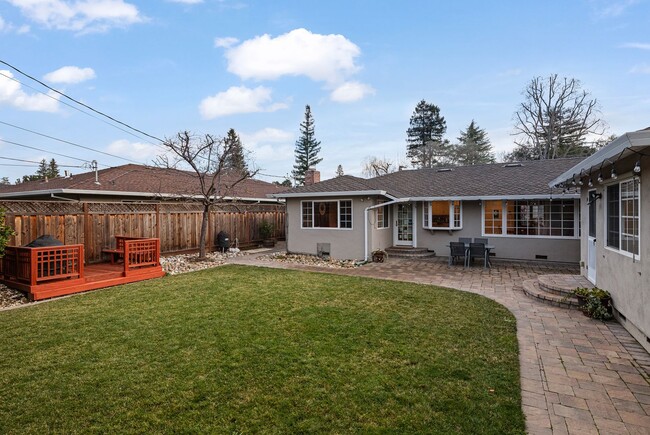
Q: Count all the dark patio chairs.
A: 4